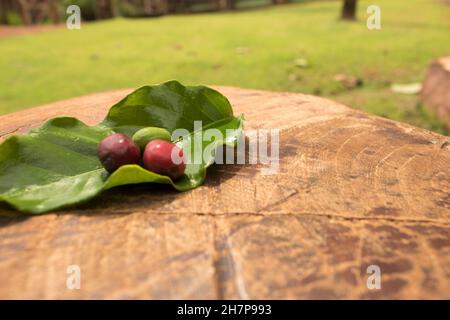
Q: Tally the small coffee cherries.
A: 3